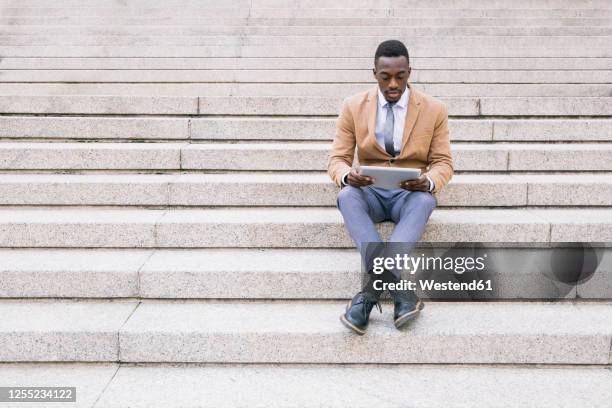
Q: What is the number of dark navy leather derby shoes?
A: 2